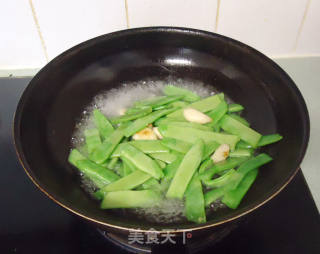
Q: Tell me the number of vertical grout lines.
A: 4